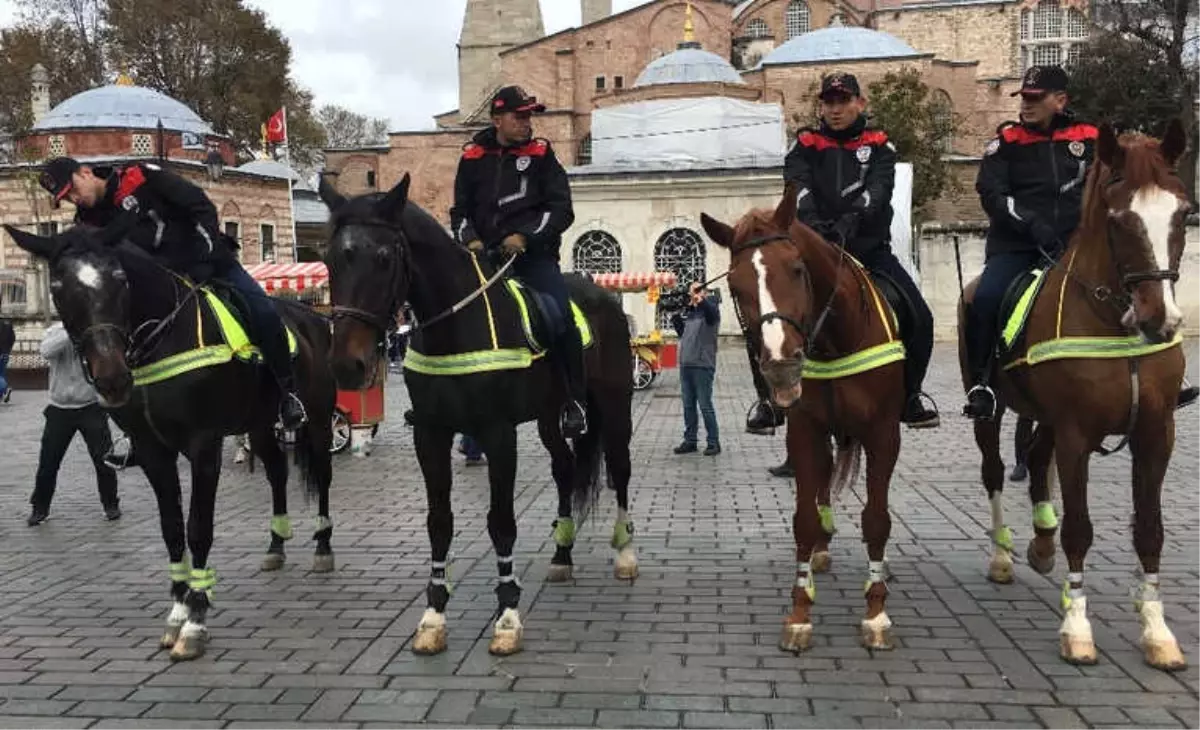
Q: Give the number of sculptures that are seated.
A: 0